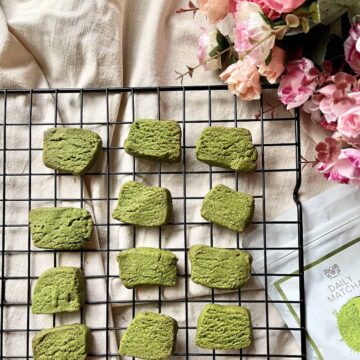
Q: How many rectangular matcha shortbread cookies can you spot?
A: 12